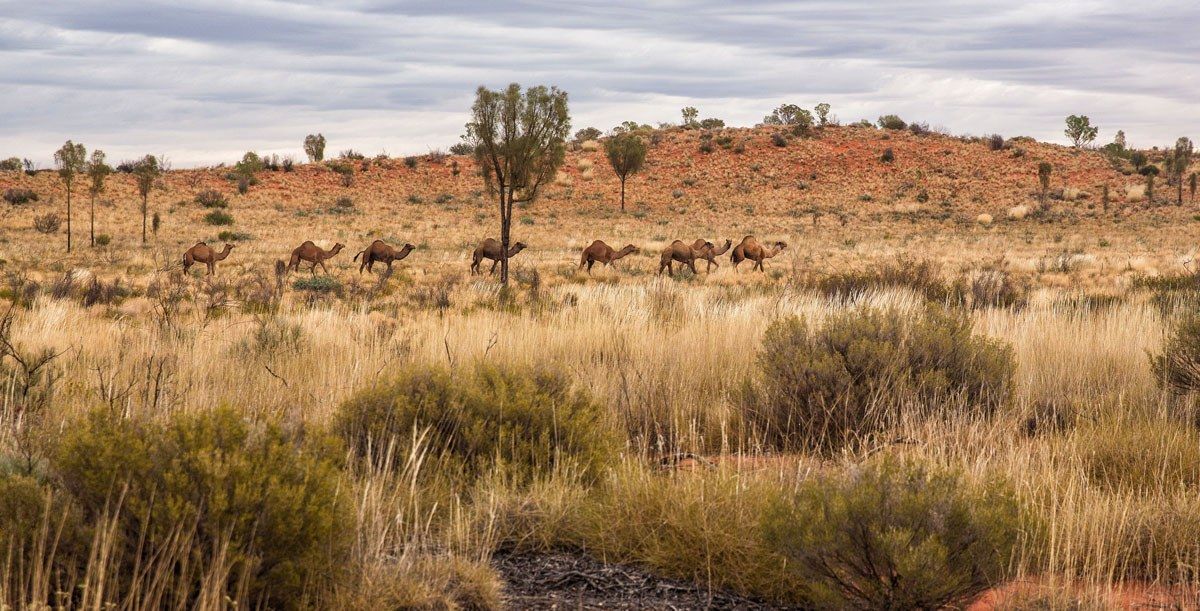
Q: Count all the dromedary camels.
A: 8